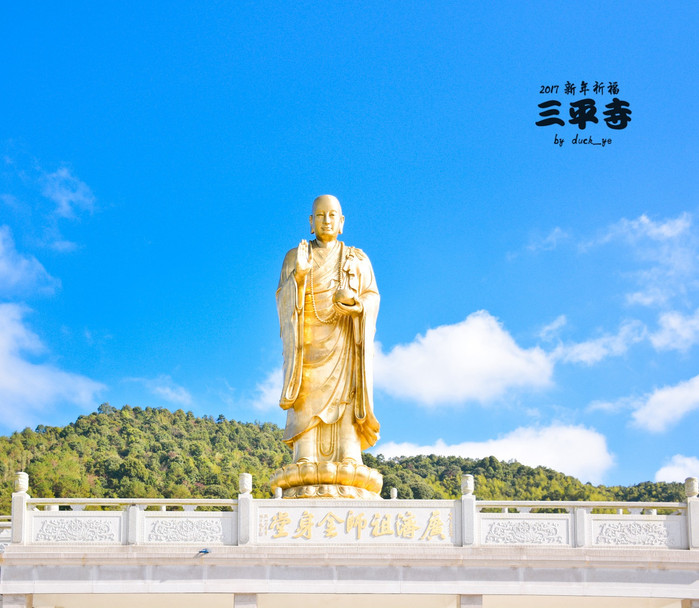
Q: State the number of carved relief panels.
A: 4